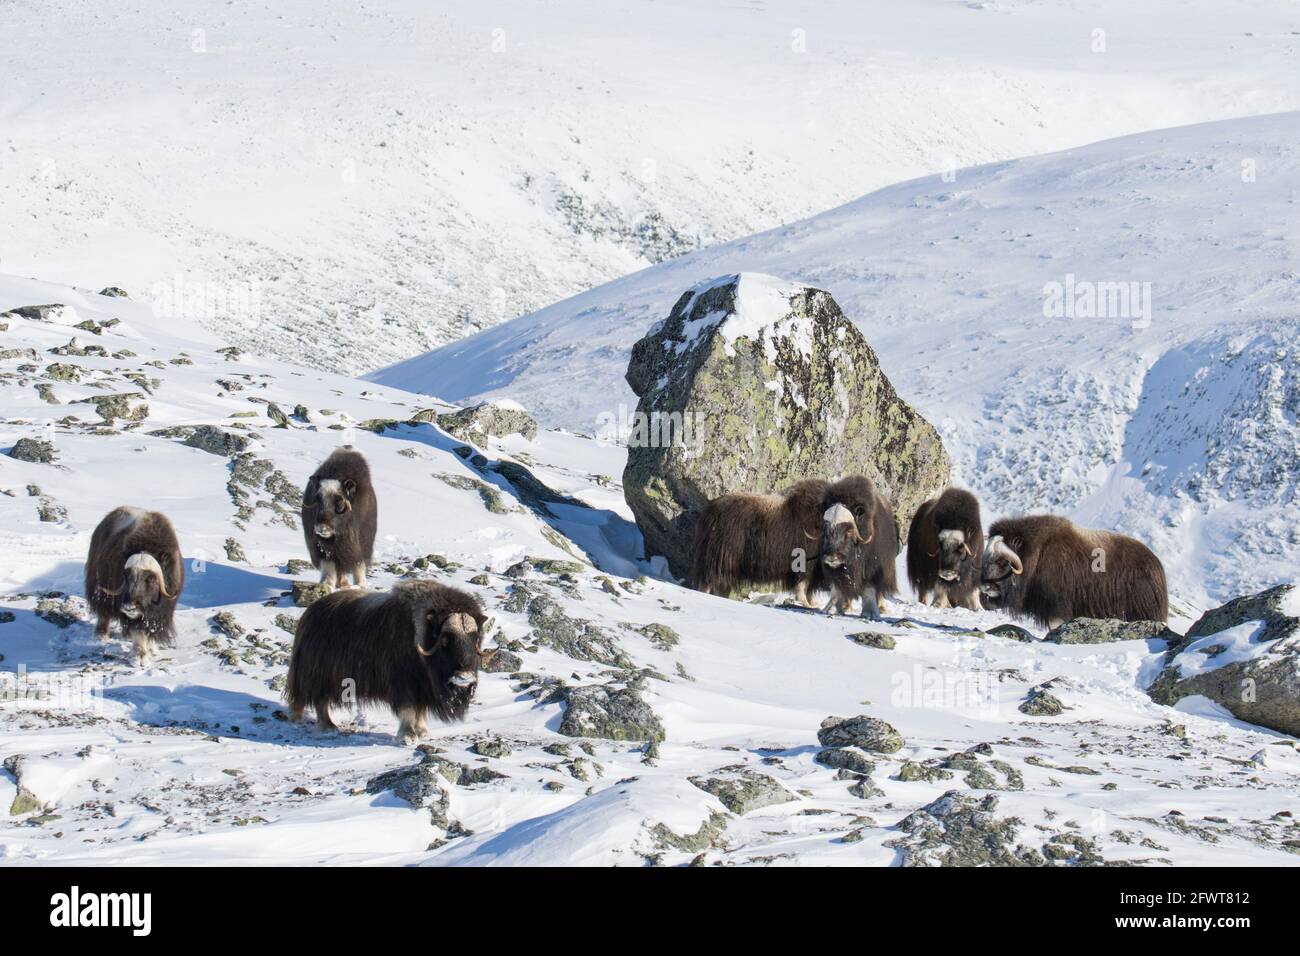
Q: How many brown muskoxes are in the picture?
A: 7